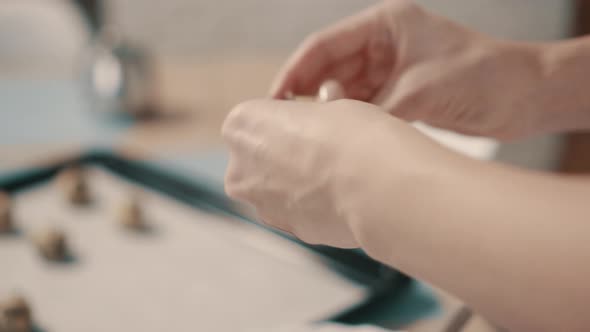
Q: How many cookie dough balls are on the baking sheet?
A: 5